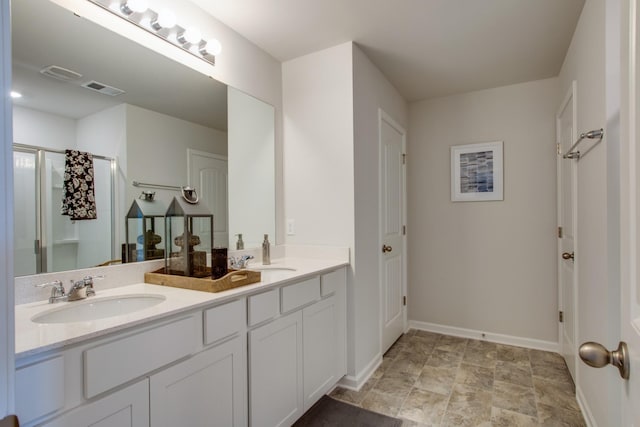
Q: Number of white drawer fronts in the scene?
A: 6